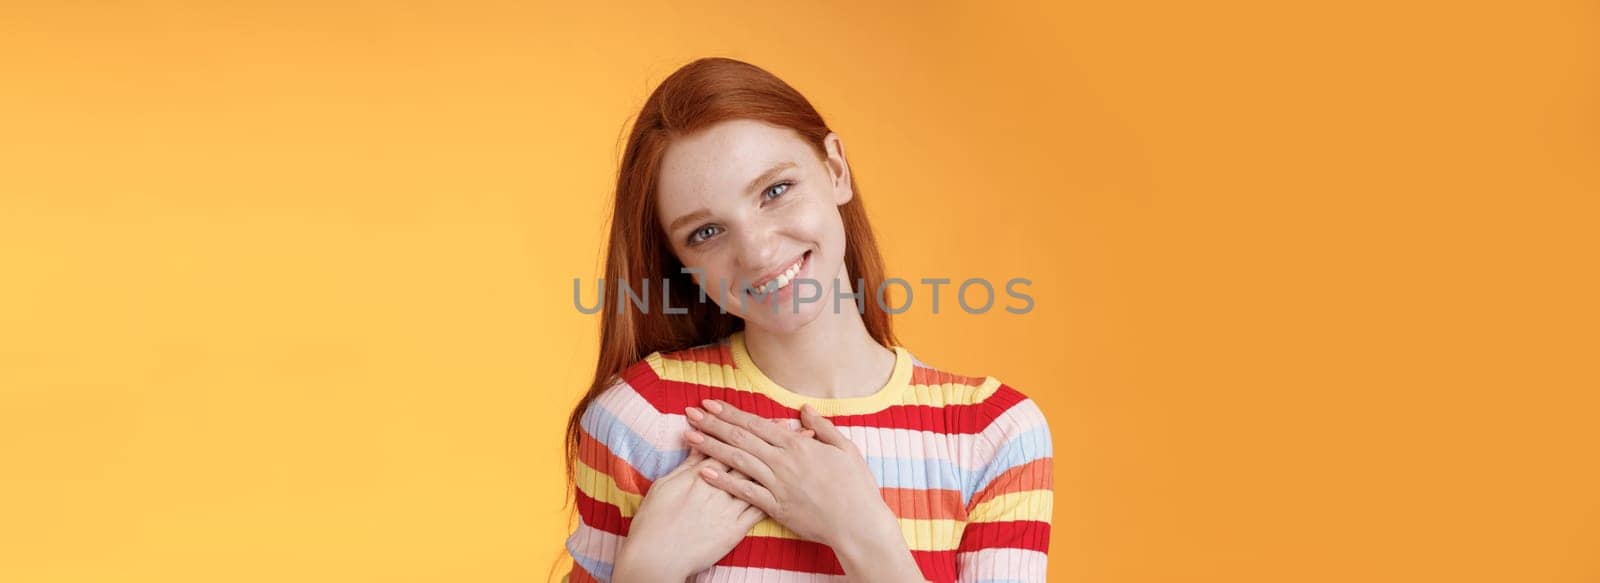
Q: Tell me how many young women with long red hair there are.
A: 1